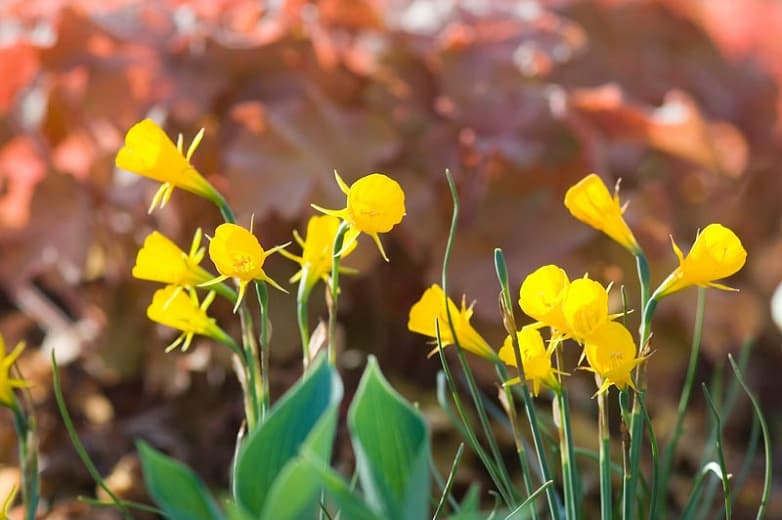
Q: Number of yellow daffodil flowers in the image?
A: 14